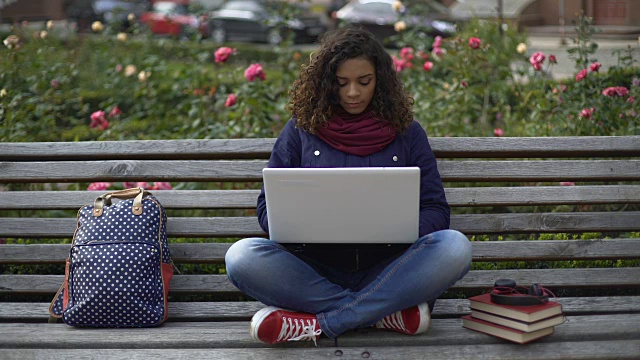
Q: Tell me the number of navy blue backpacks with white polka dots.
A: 1